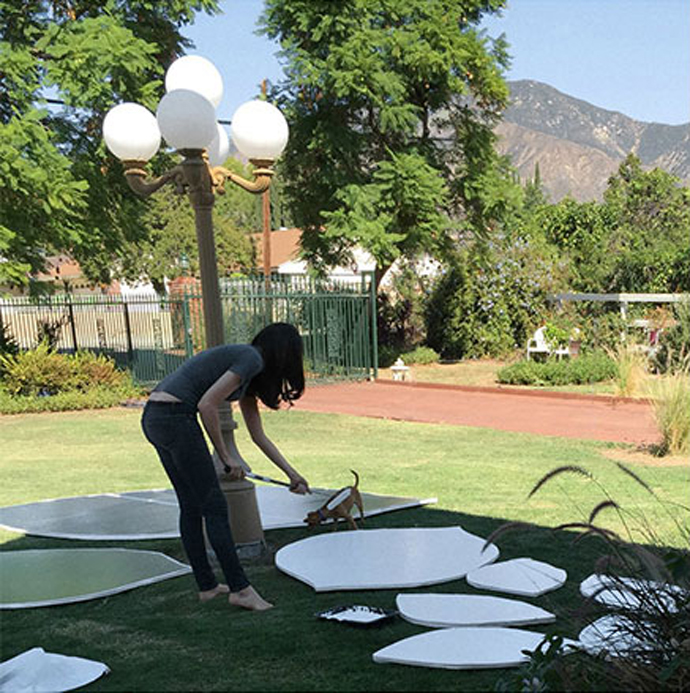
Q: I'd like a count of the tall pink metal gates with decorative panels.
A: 0